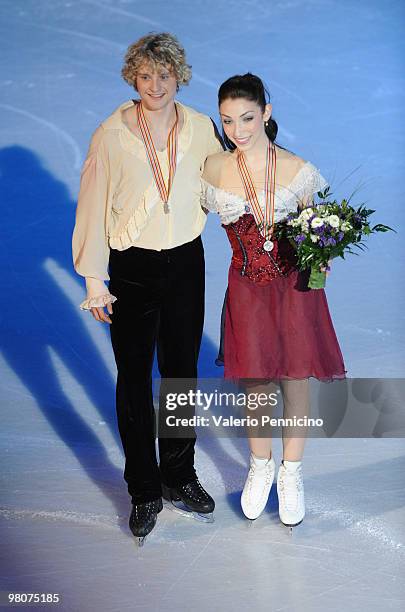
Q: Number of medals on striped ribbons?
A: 2